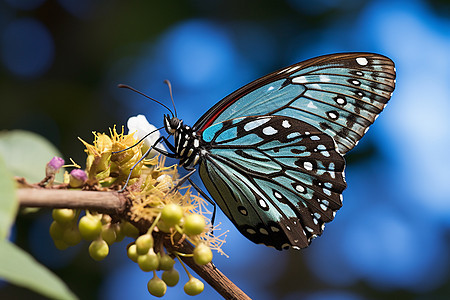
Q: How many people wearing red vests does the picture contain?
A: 0